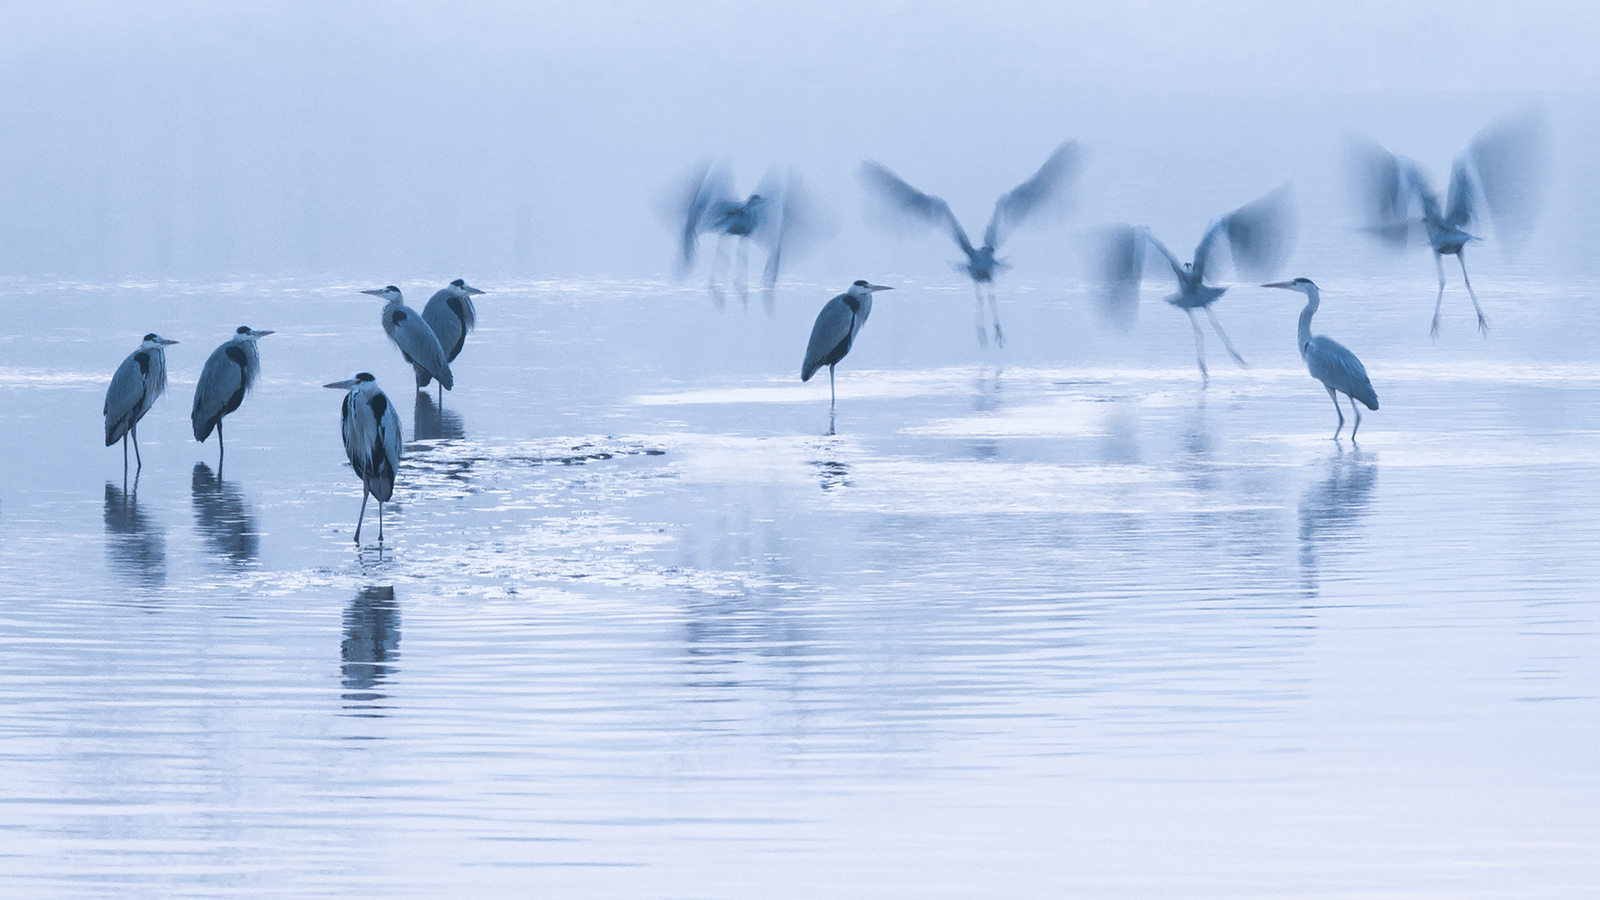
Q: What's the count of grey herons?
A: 11